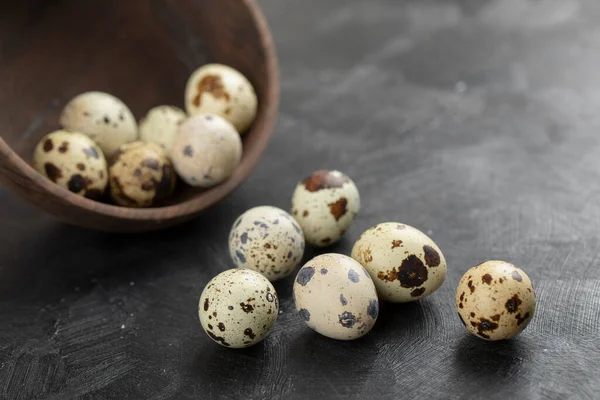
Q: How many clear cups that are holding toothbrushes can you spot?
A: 0